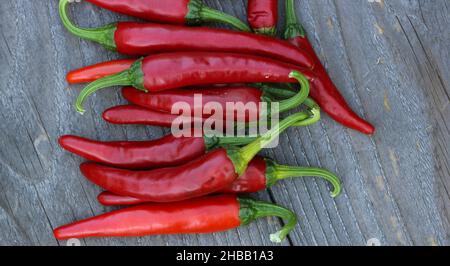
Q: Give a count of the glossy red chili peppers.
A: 12